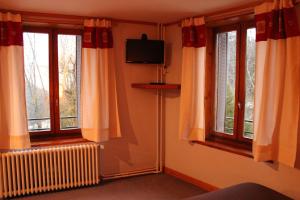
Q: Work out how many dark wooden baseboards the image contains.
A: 1